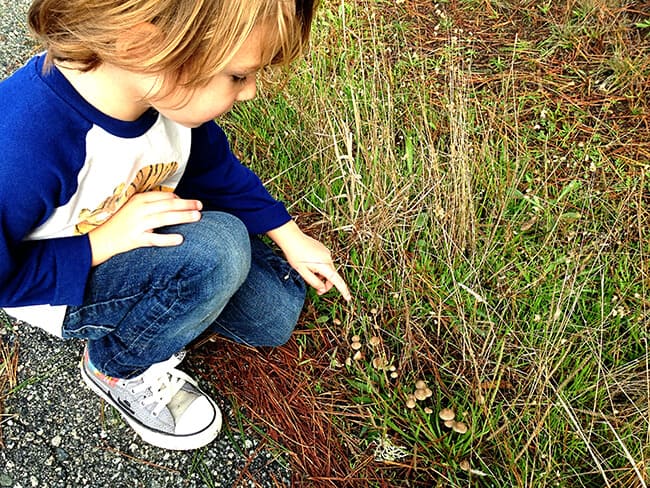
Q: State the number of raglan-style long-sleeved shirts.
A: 1